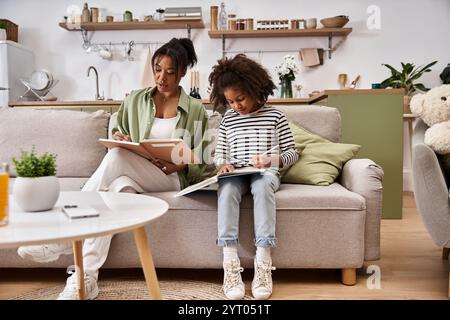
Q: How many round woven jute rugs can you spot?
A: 1